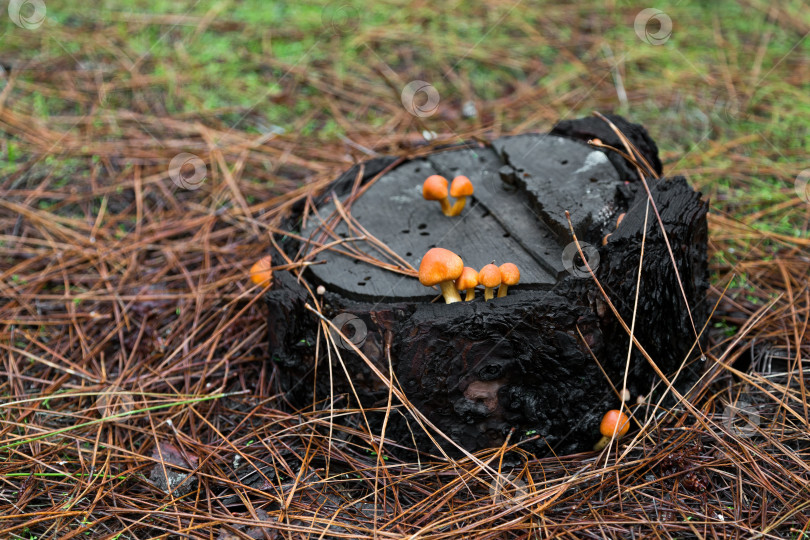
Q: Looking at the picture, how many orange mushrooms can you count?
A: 8